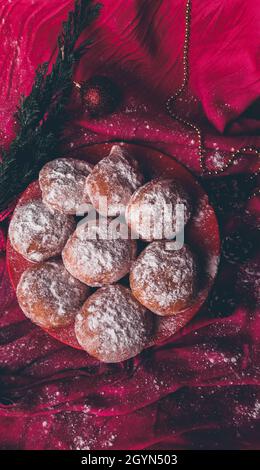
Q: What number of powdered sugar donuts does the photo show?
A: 8